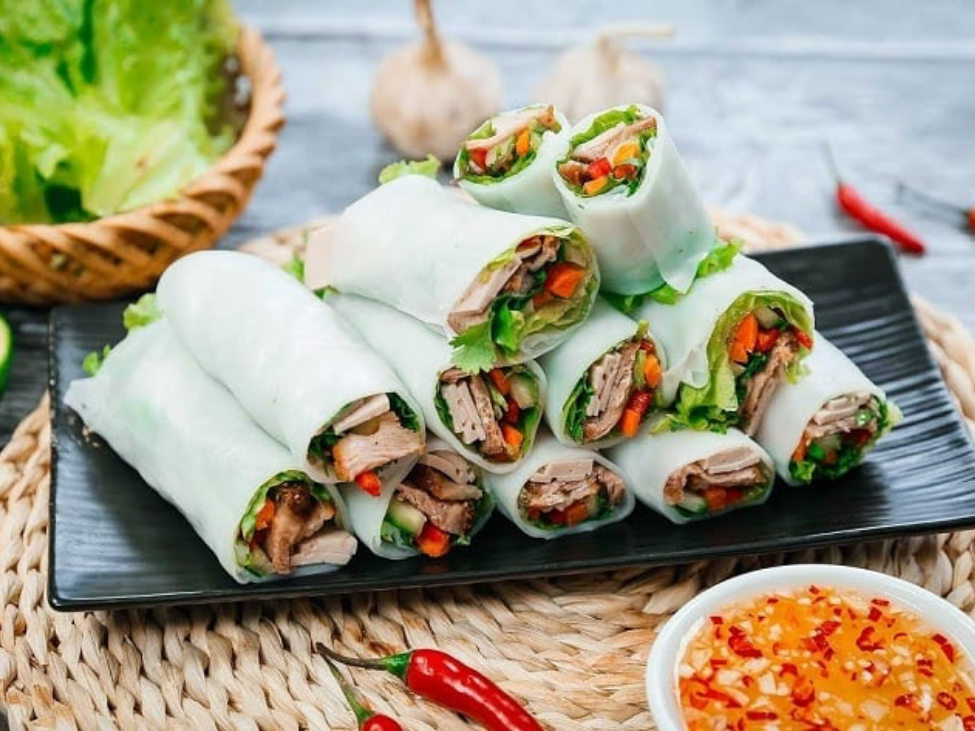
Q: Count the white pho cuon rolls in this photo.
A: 12